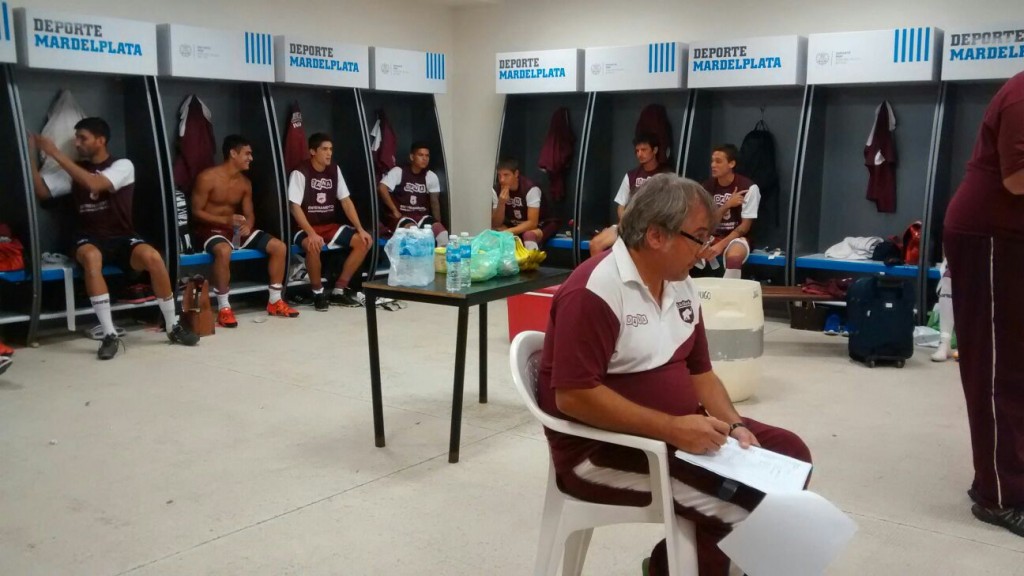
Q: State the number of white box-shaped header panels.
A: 10